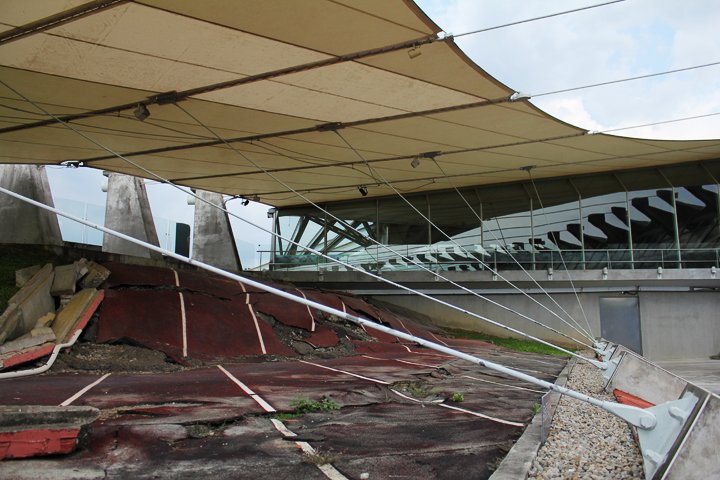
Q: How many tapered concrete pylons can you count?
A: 3